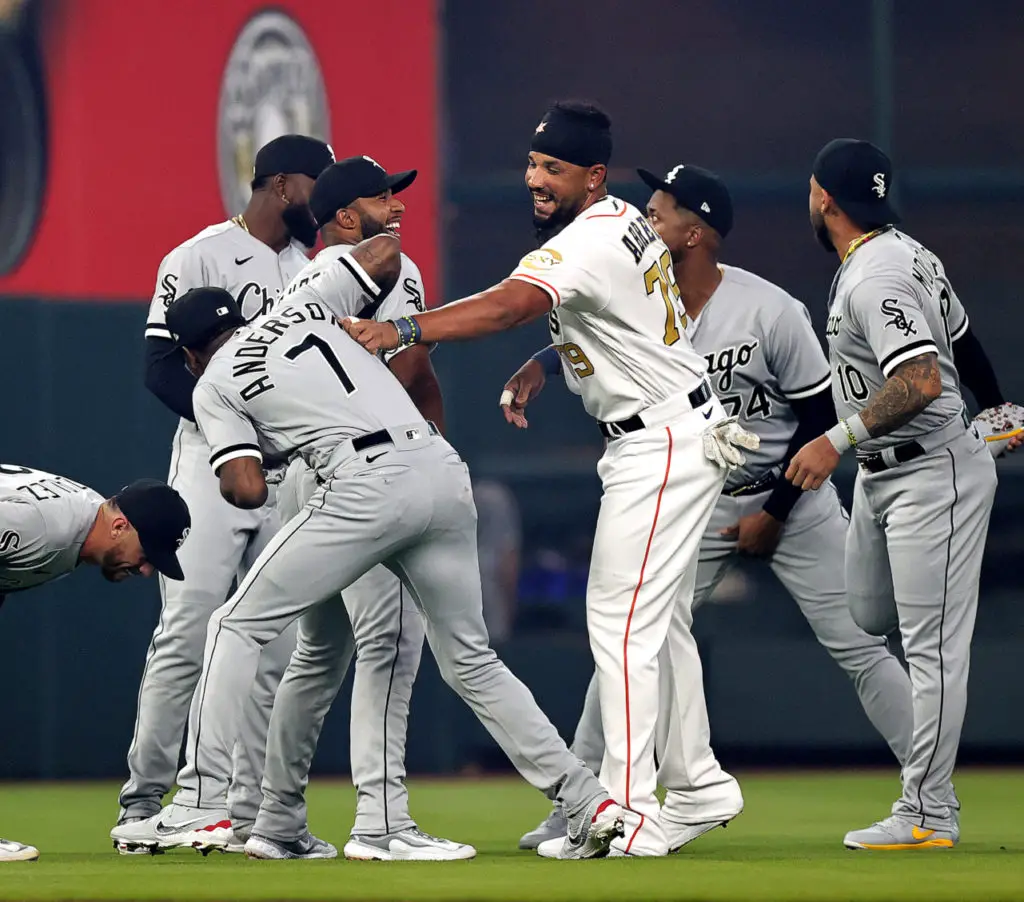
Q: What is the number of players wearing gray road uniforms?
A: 6